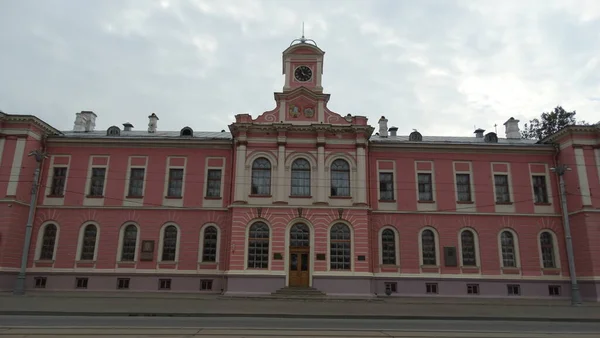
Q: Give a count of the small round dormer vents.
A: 4